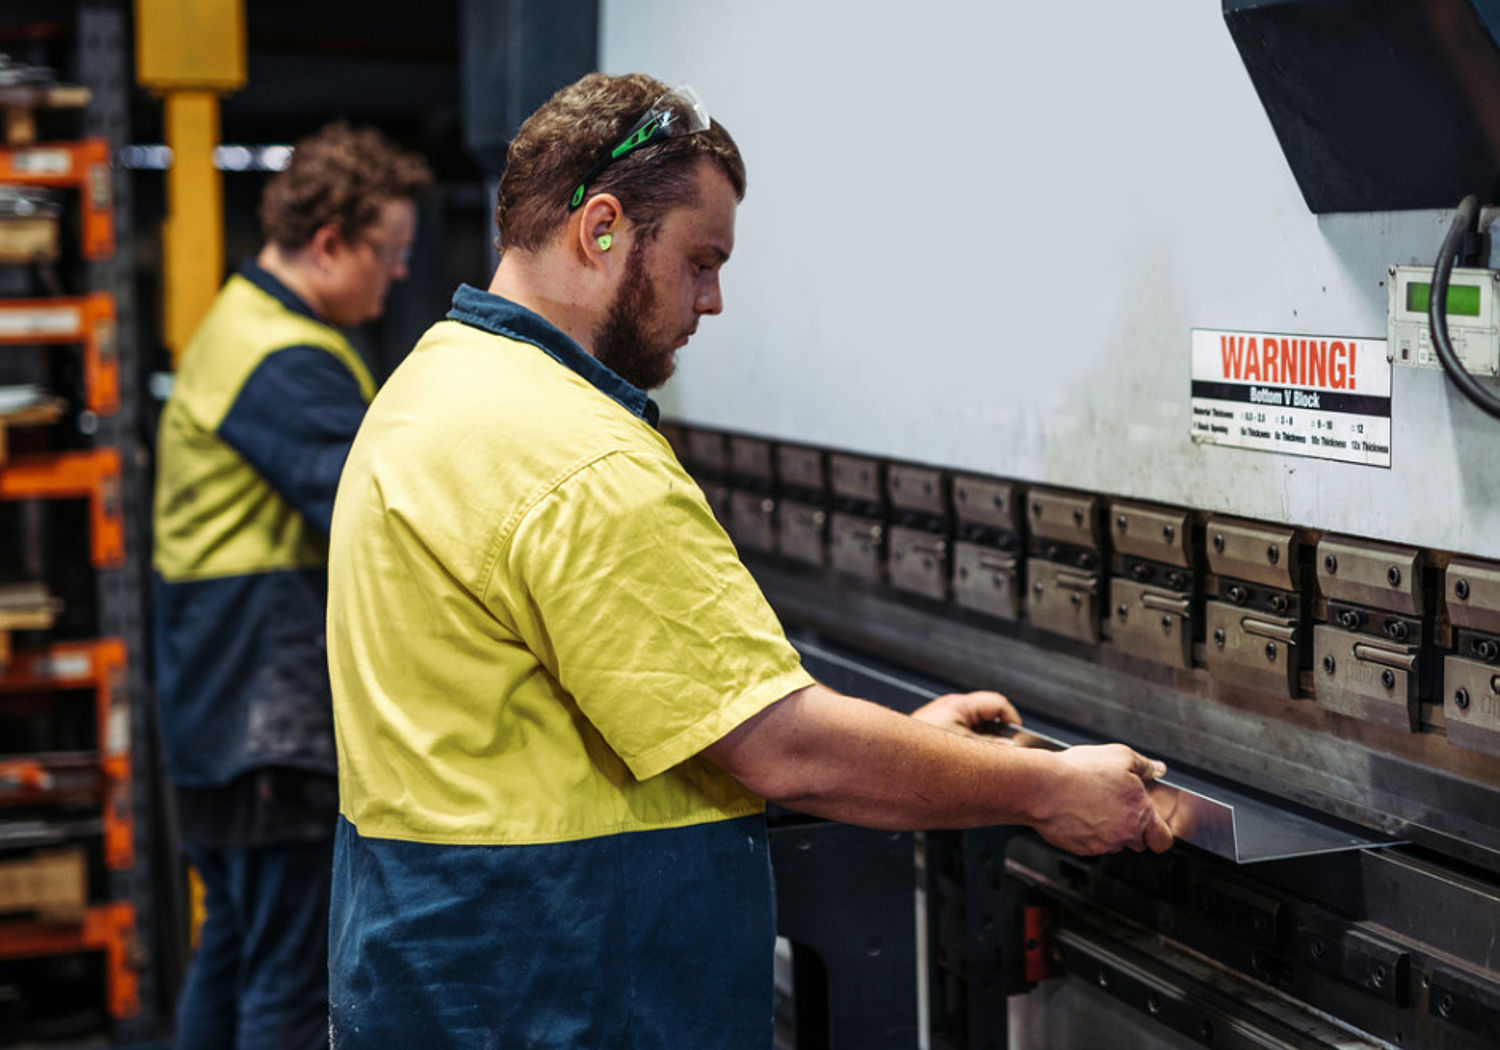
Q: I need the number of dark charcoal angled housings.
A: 1